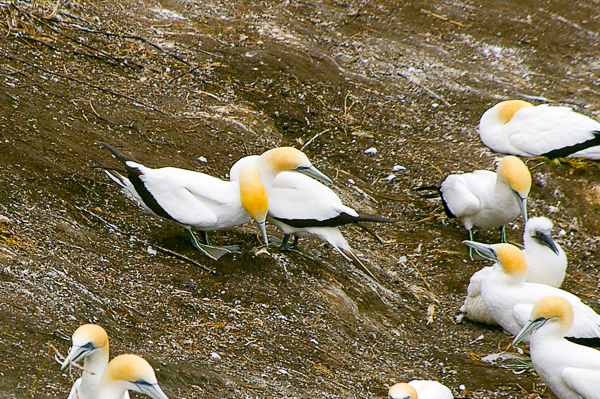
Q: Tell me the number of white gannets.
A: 10